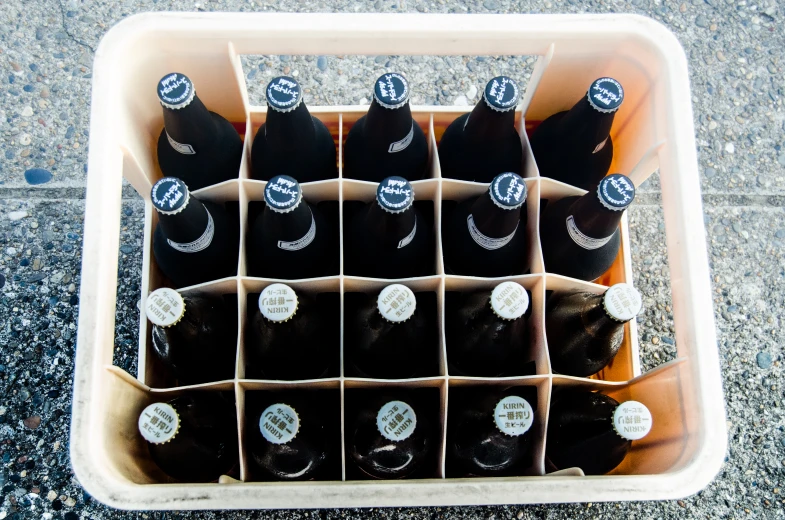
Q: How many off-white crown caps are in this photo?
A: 10